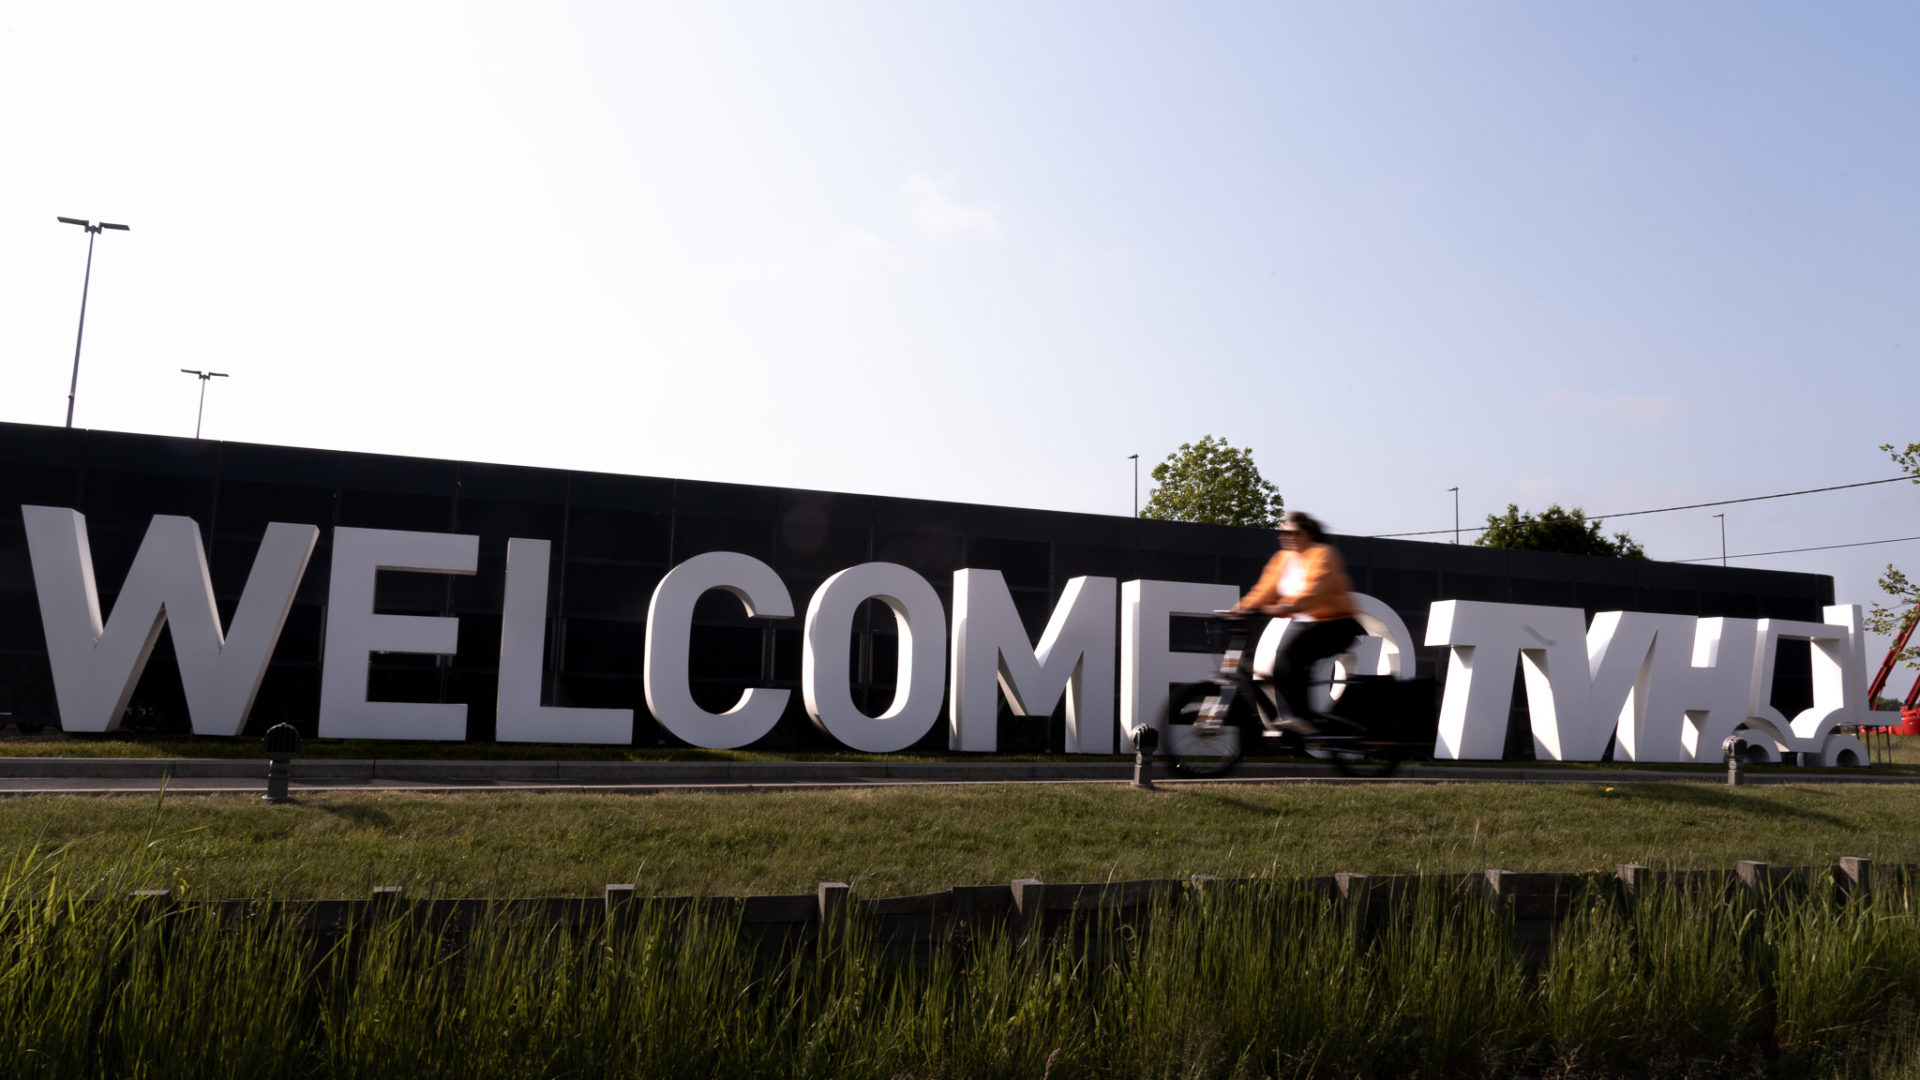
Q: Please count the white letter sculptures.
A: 10